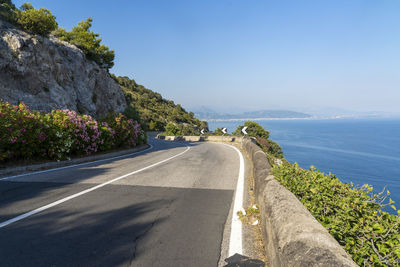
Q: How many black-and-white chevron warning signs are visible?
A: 3